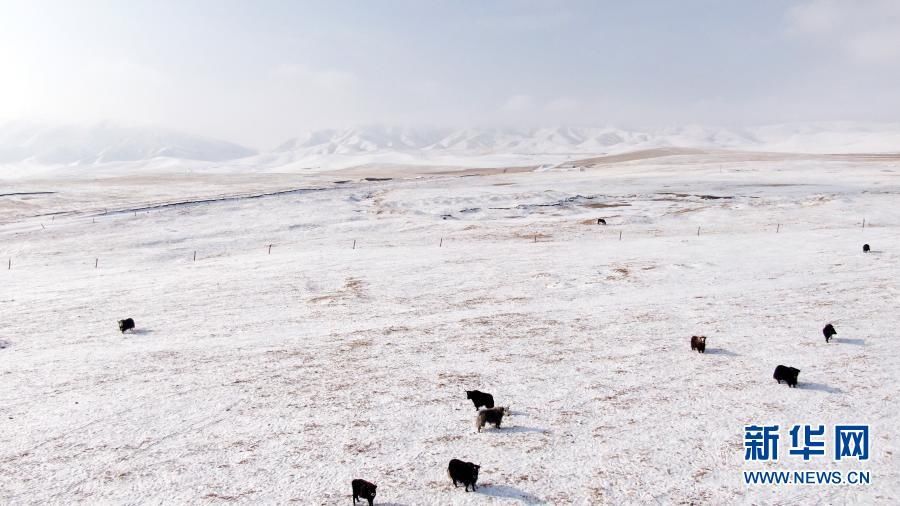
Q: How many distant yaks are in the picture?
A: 2